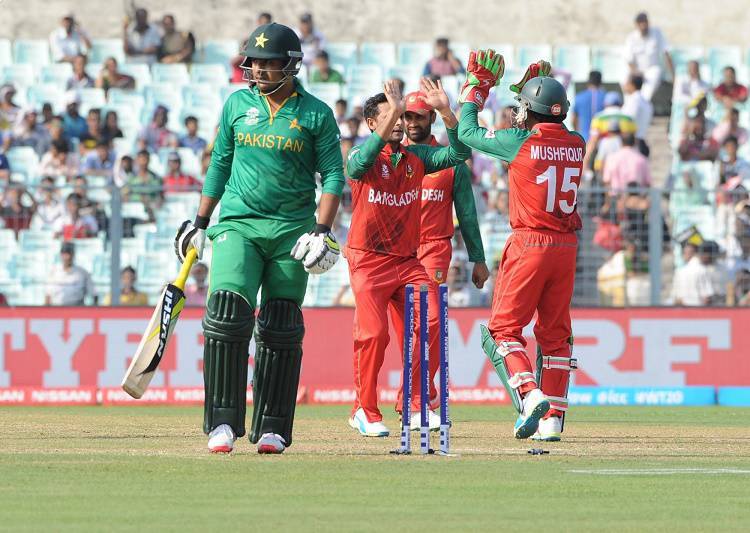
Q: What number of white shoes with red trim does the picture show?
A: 2